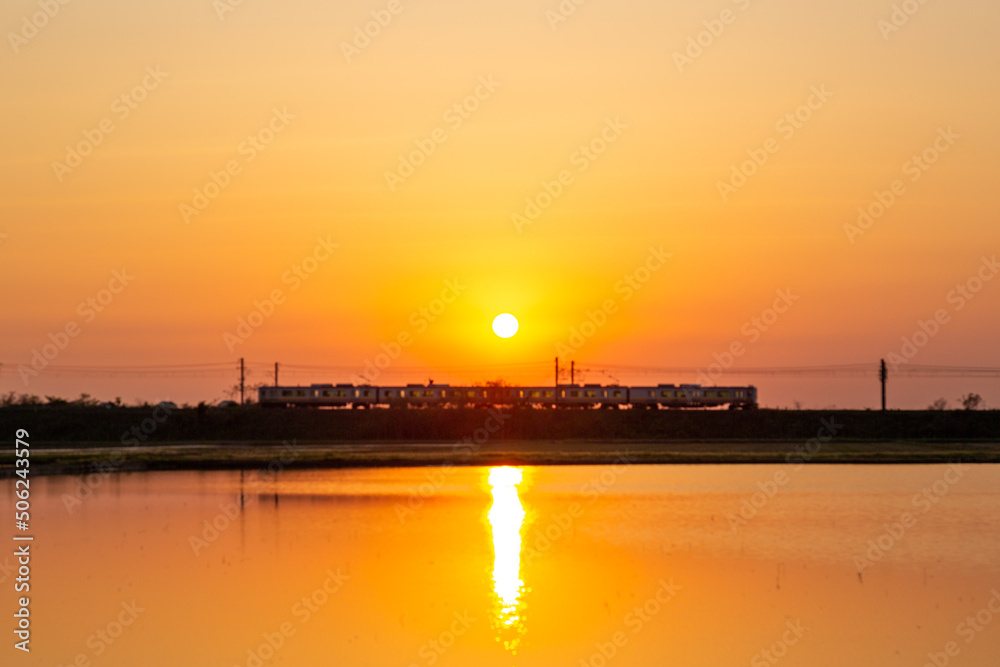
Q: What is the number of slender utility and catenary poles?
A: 5